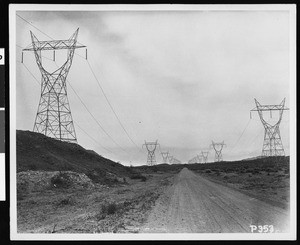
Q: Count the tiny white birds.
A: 0